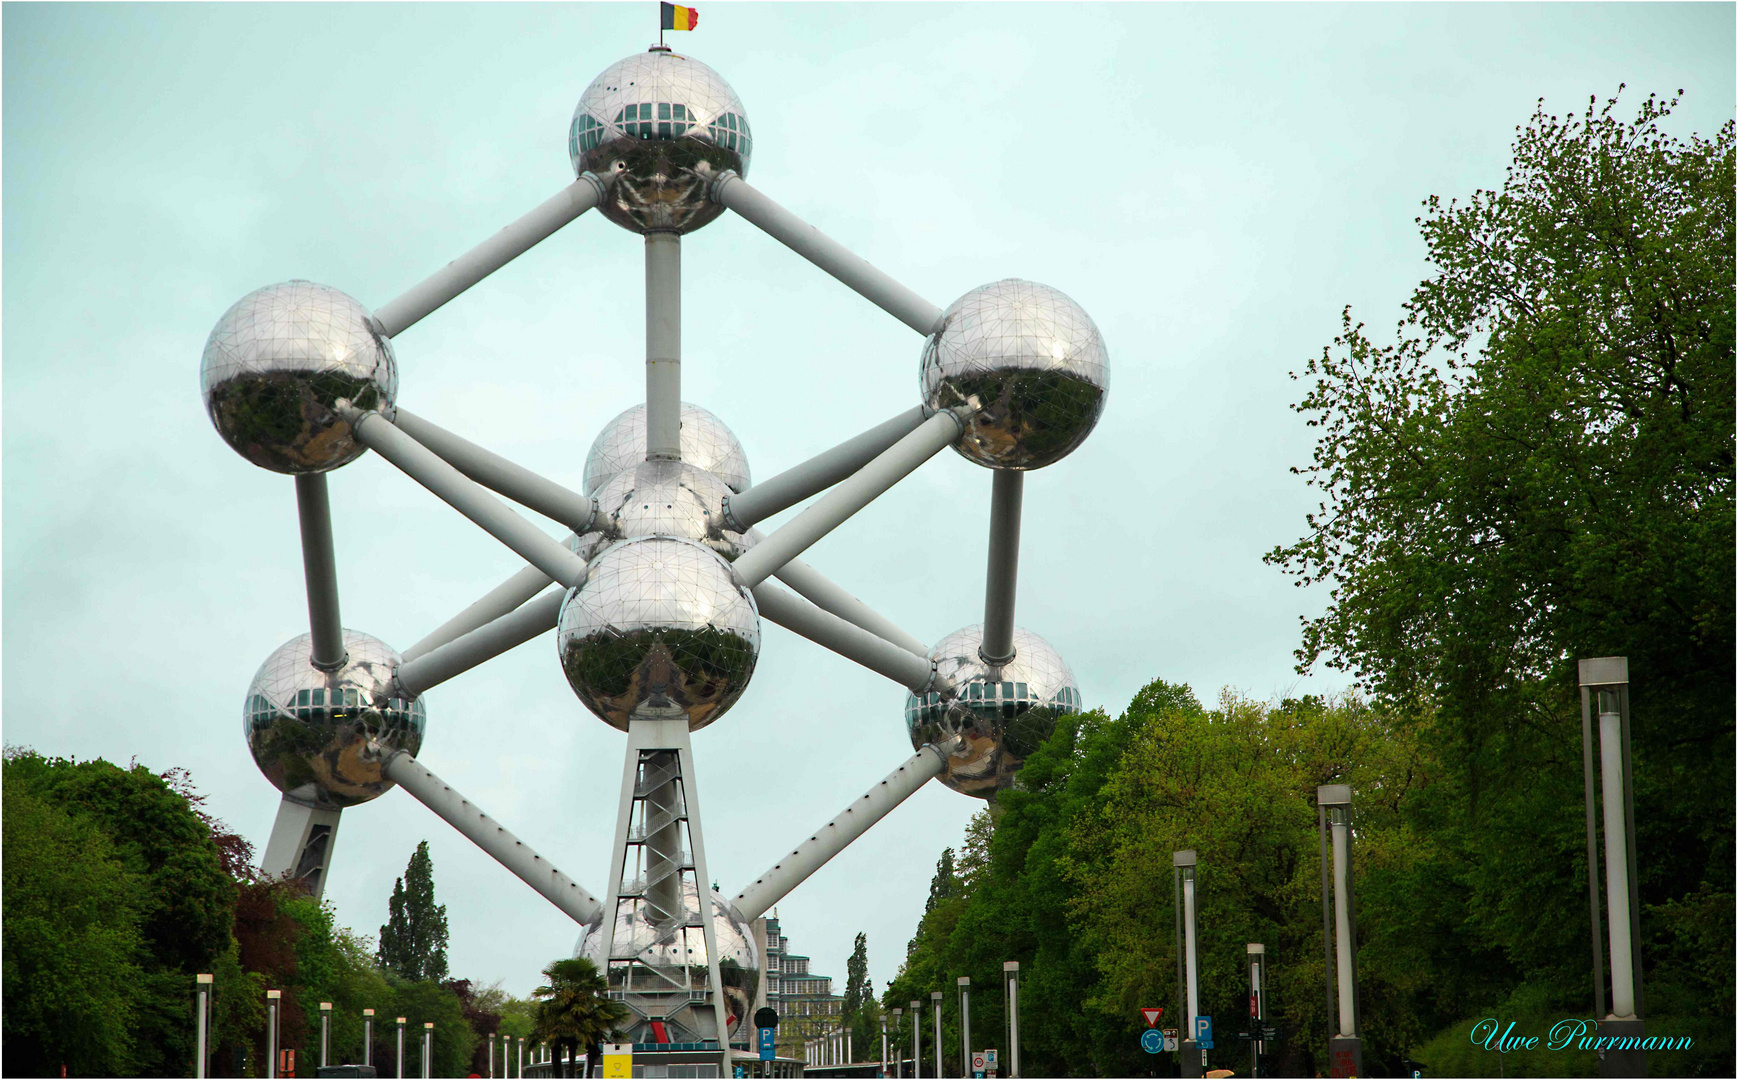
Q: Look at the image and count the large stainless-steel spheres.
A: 9